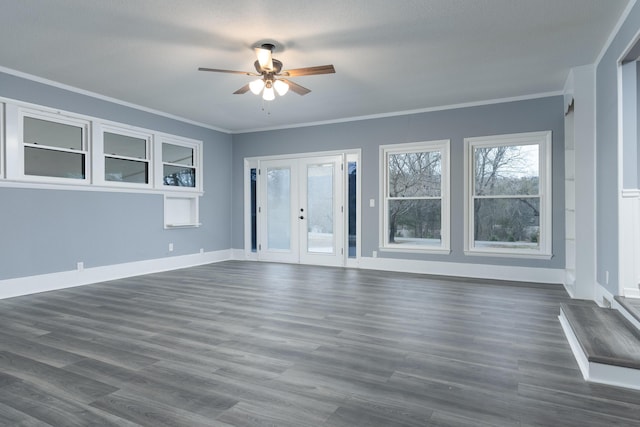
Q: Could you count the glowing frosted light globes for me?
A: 3